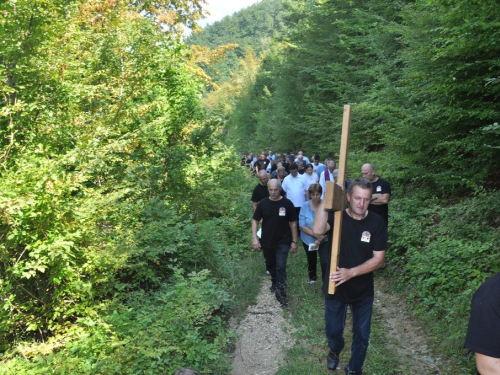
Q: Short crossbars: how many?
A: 1